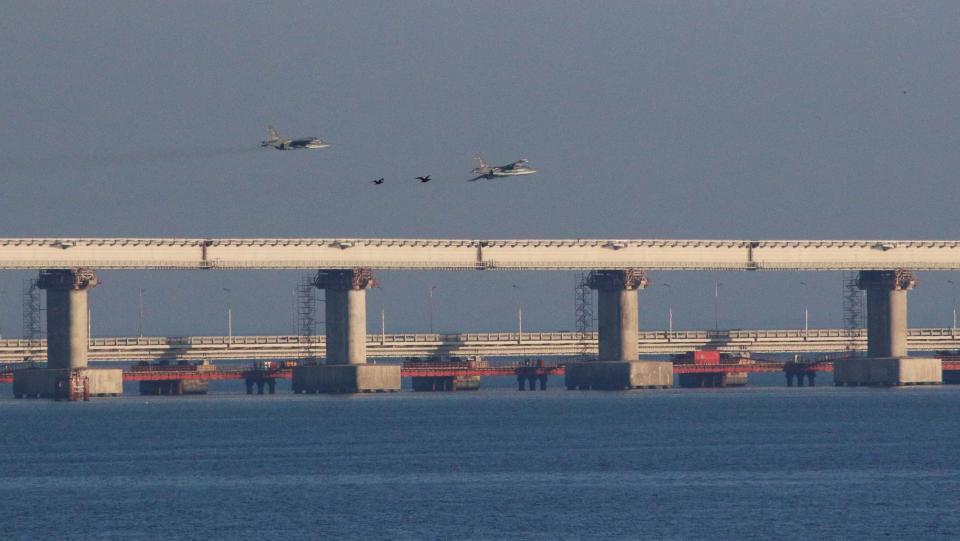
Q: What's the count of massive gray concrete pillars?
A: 4